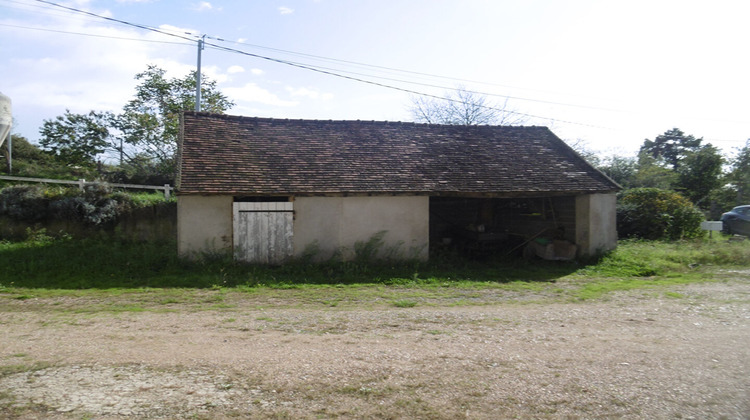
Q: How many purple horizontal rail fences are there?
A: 0